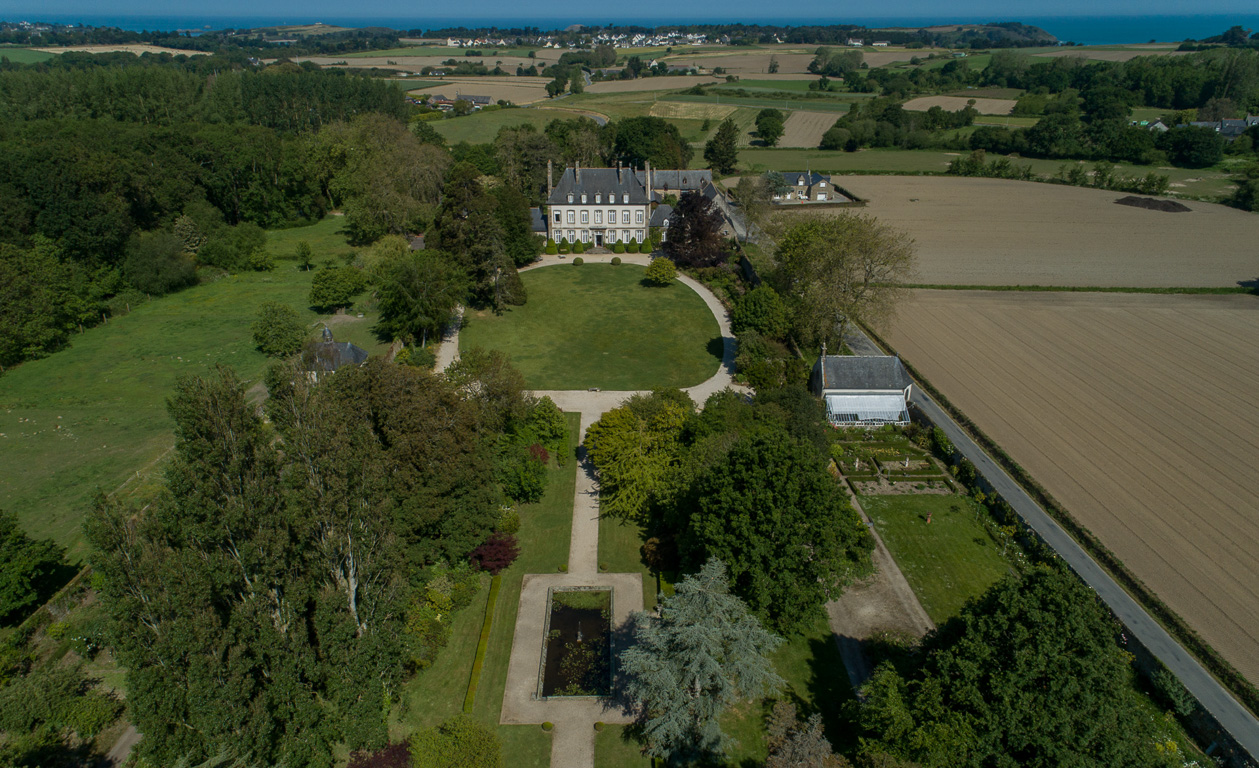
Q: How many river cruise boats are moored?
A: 0